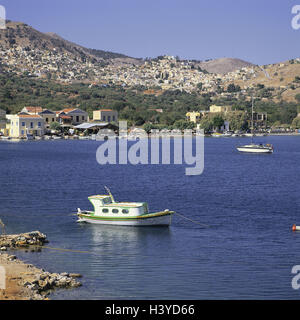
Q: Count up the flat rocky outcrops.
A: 2